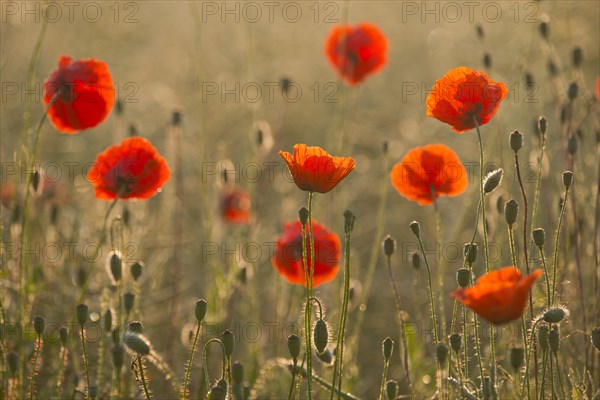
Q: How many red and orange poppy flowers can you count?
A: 9